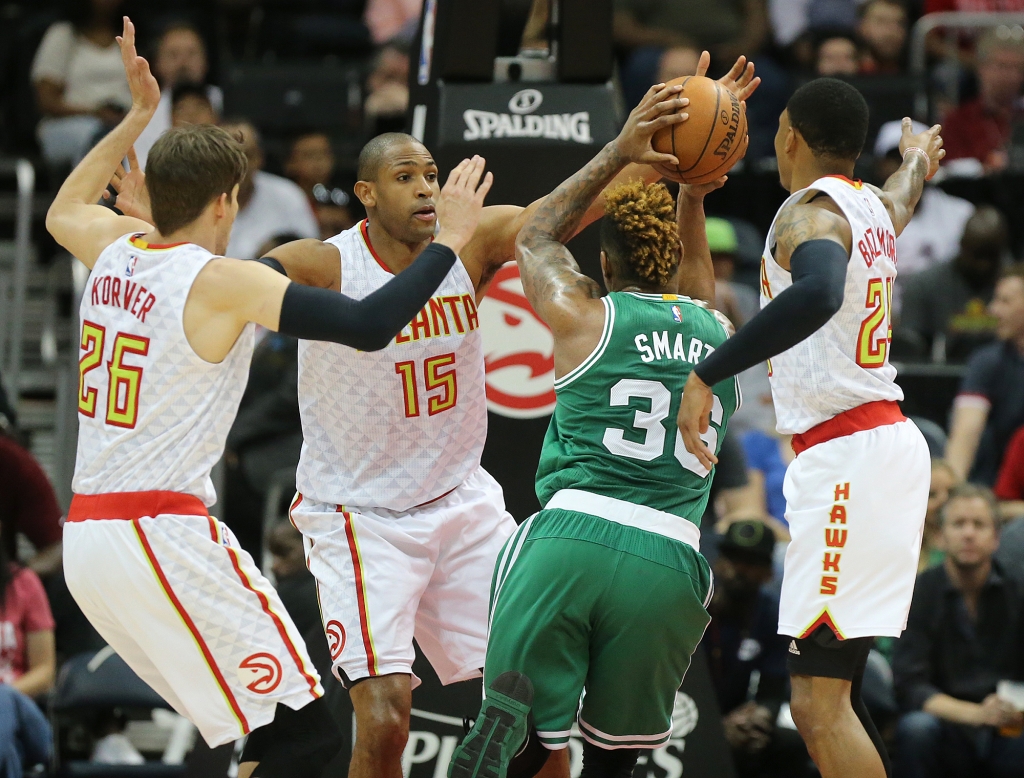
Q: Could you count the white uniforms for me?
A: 3